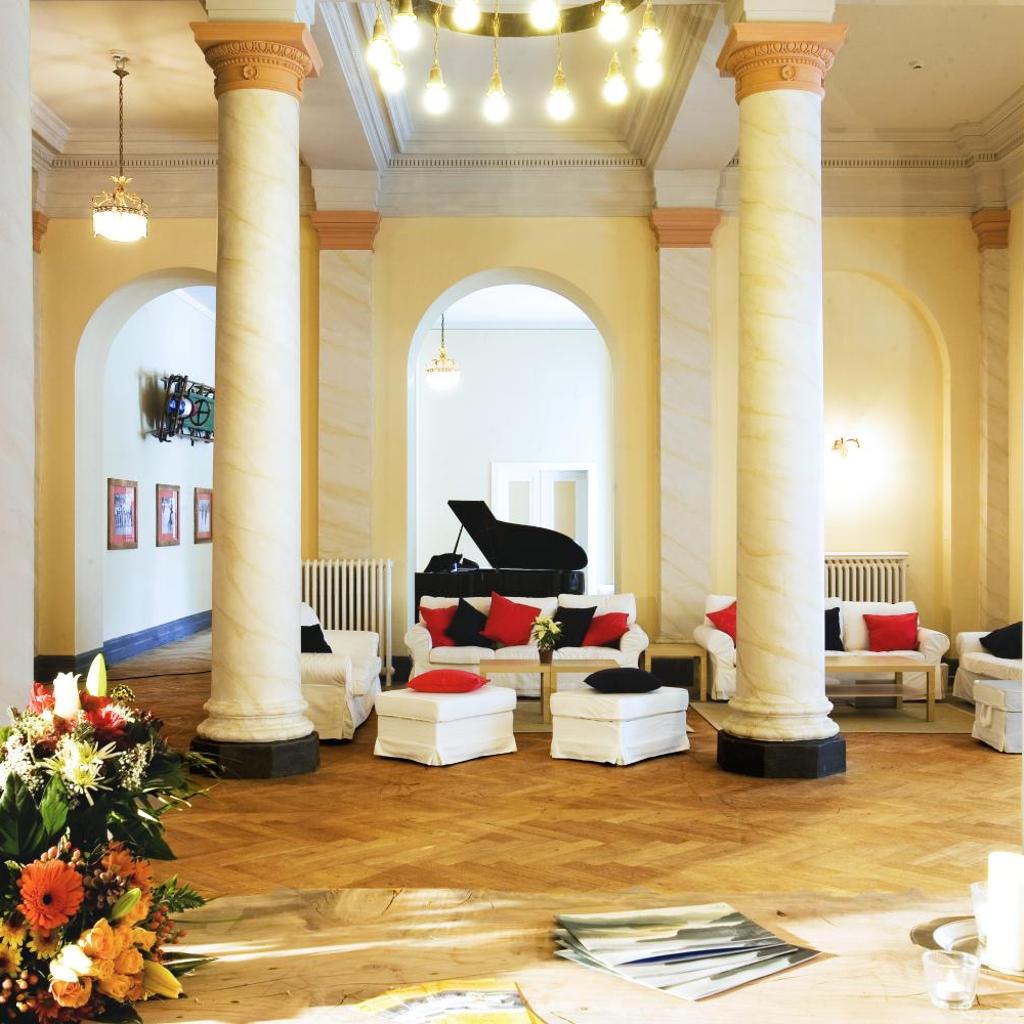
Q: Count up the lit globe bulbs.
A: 12